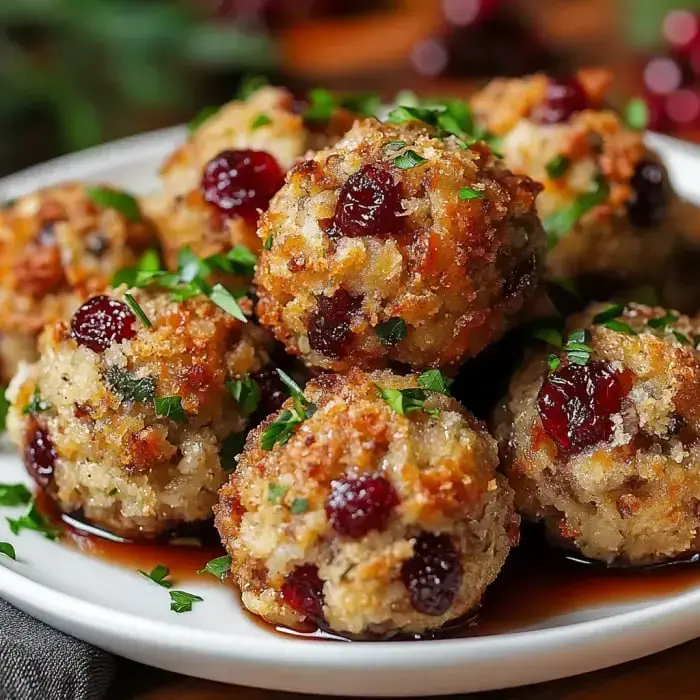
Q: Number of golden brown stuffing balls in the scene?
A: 7